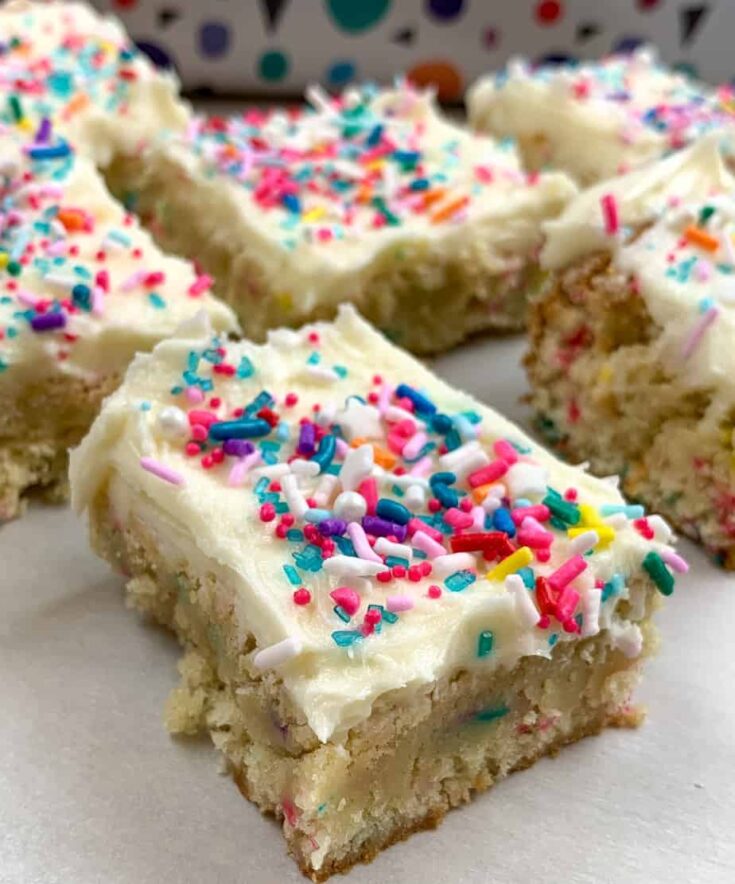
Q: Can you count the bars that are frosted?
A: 6